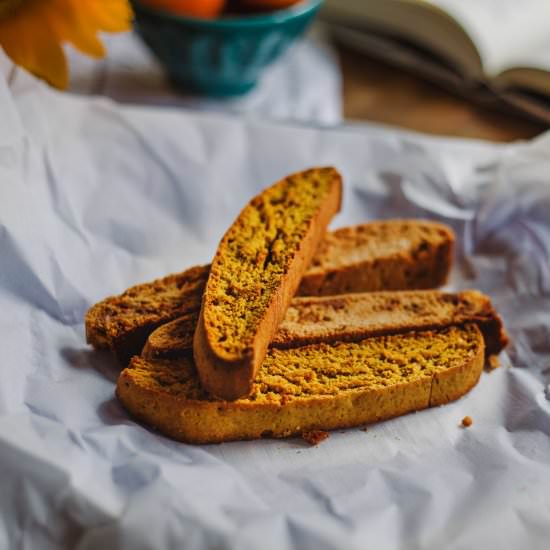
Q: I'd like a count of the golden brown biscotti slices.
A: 4